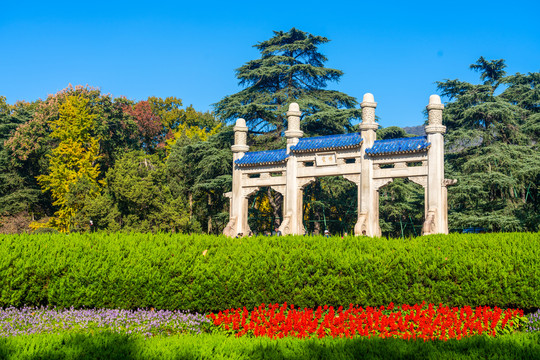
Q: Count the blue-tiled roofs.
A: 3